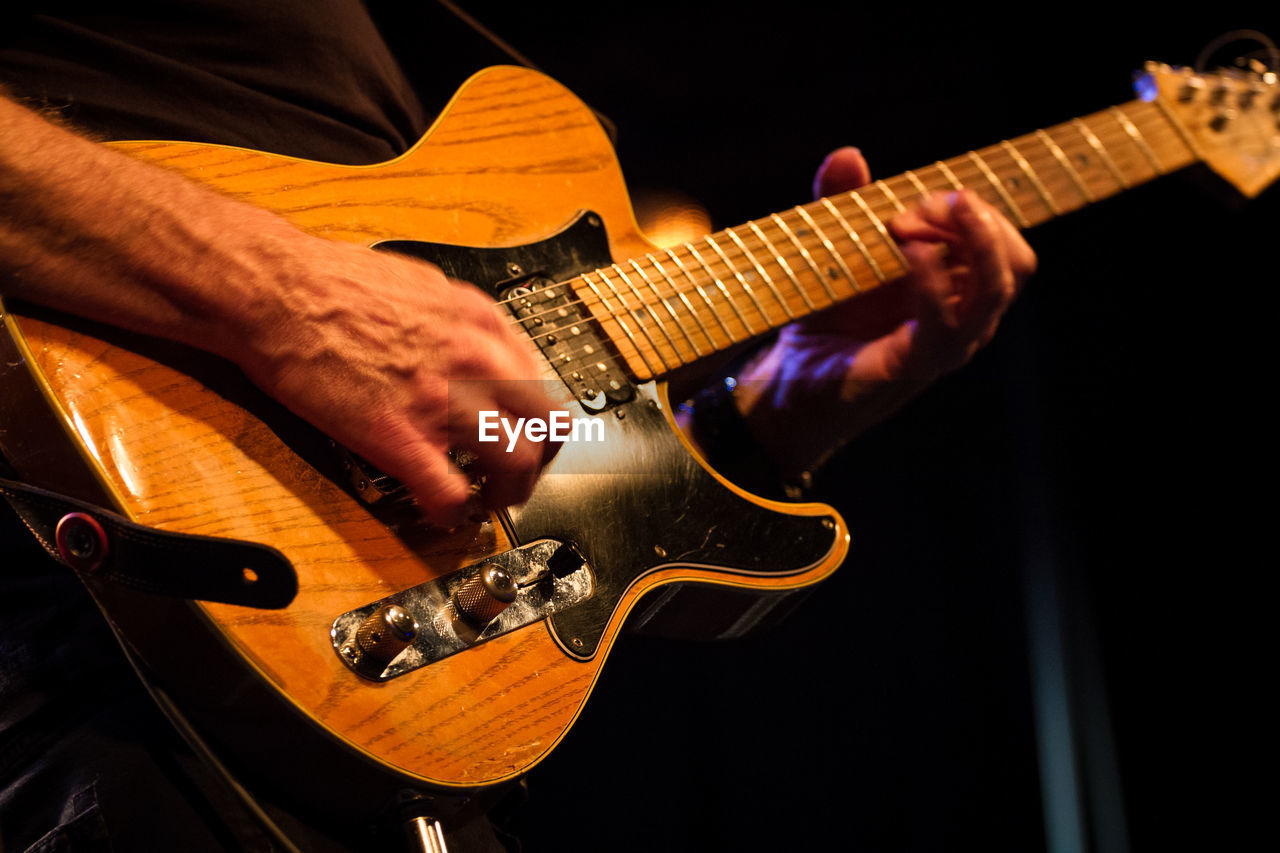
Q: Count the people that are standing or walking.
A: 1